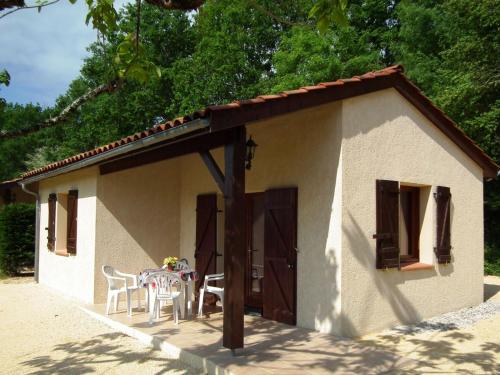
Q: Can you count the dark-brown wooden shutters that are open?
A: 6